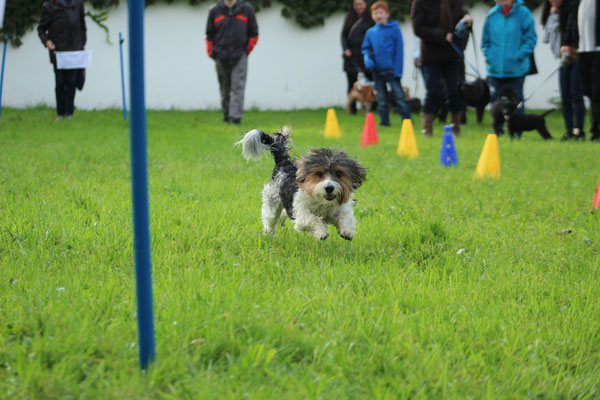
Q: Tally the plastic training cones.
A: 6